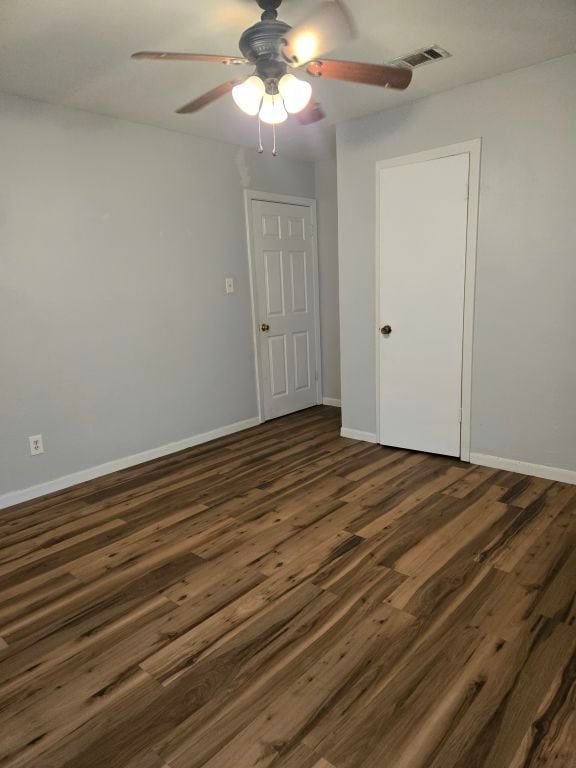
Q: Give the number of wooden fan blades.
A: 5